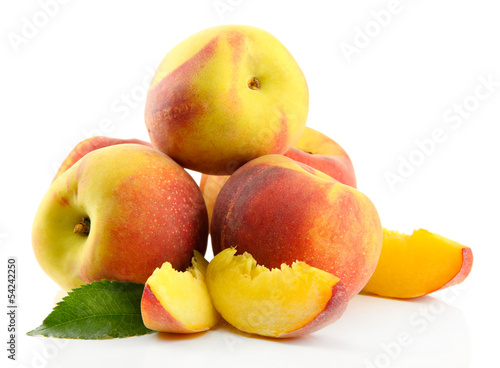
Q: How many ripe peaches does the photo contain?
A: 5